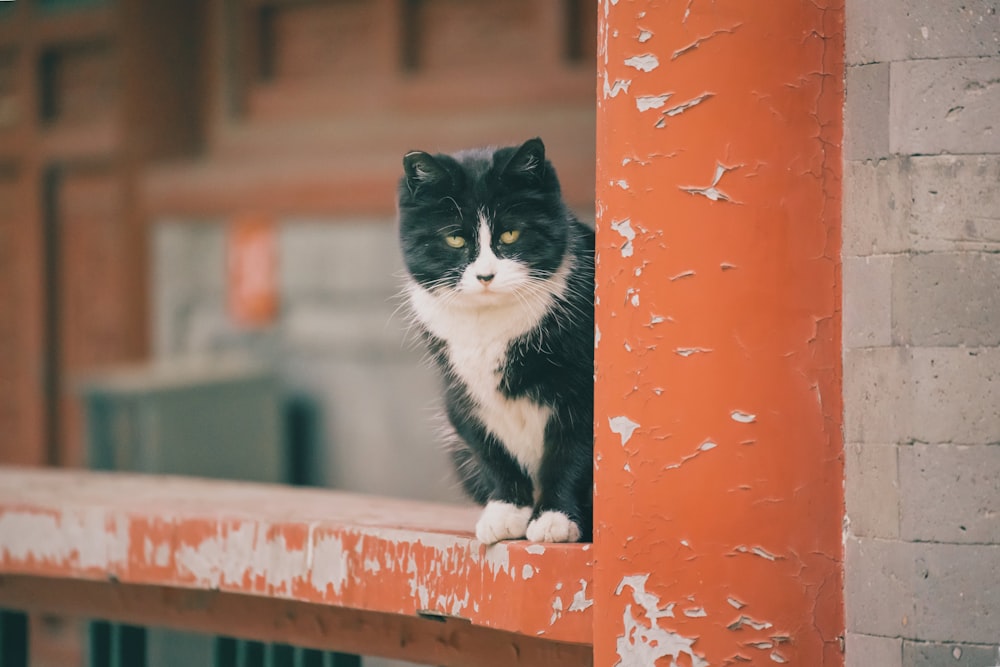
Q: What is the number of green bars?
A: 8